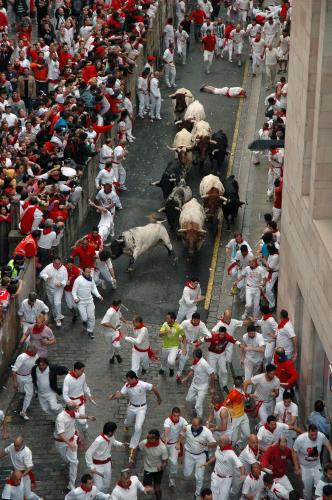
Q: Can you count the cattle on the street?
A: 11